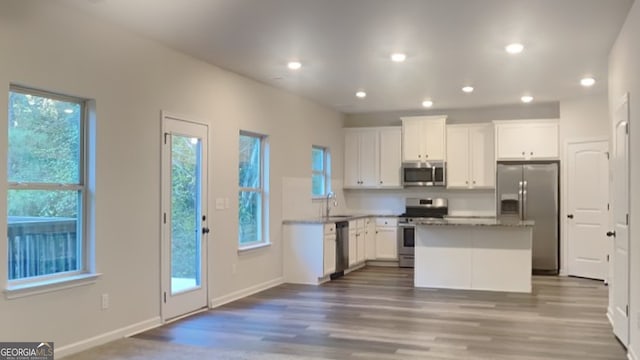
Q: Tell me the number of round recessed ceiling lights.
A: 8